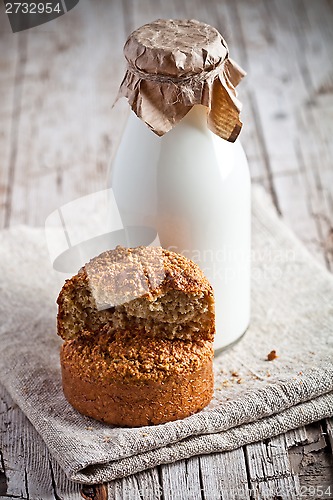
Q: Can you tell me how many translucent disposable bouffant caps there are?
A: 0